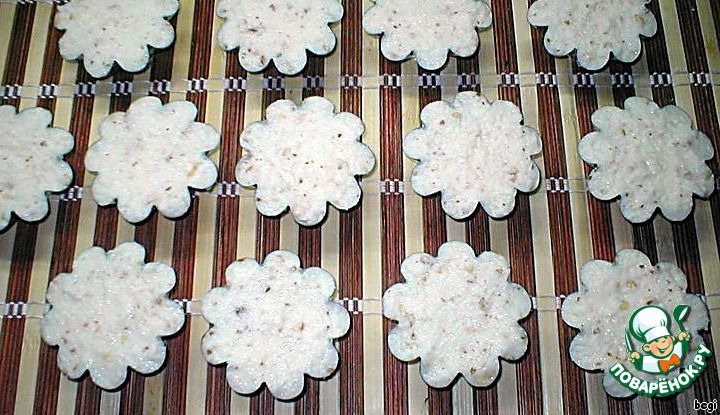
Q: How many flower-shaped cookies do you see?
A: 13